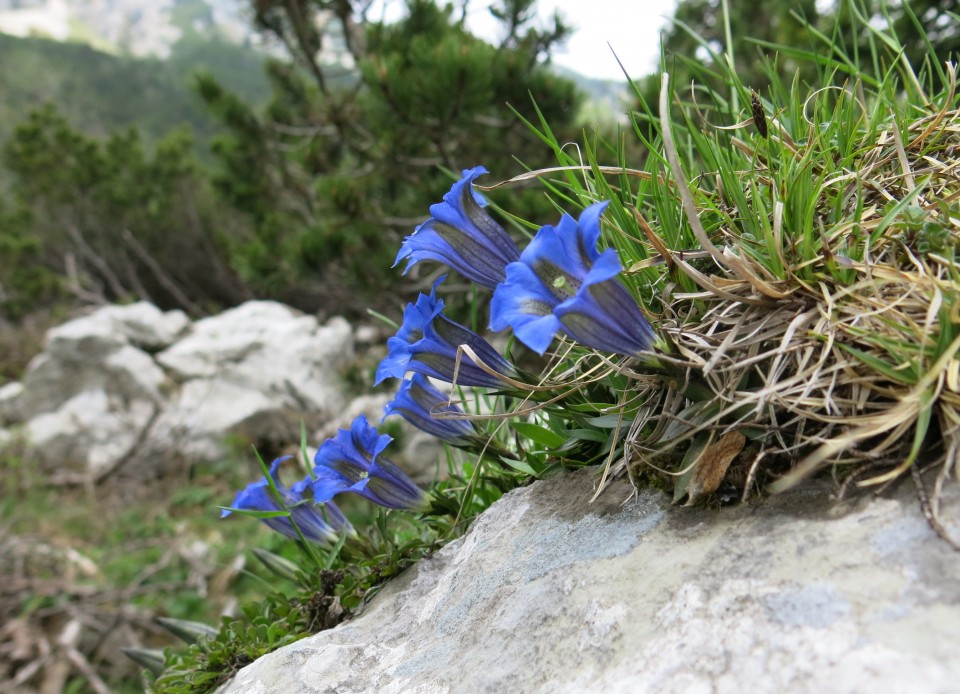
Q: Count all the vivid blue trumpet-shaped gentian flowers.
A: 7